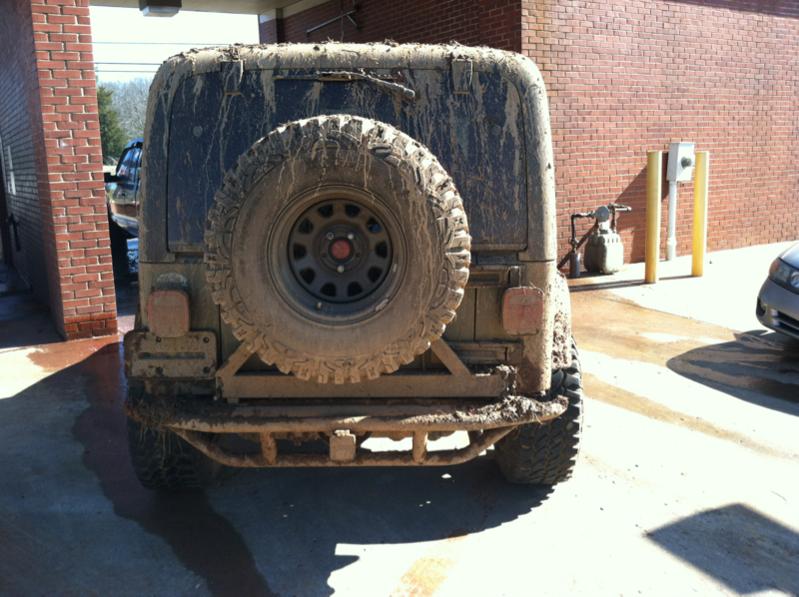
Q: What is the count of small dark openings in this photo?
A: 10